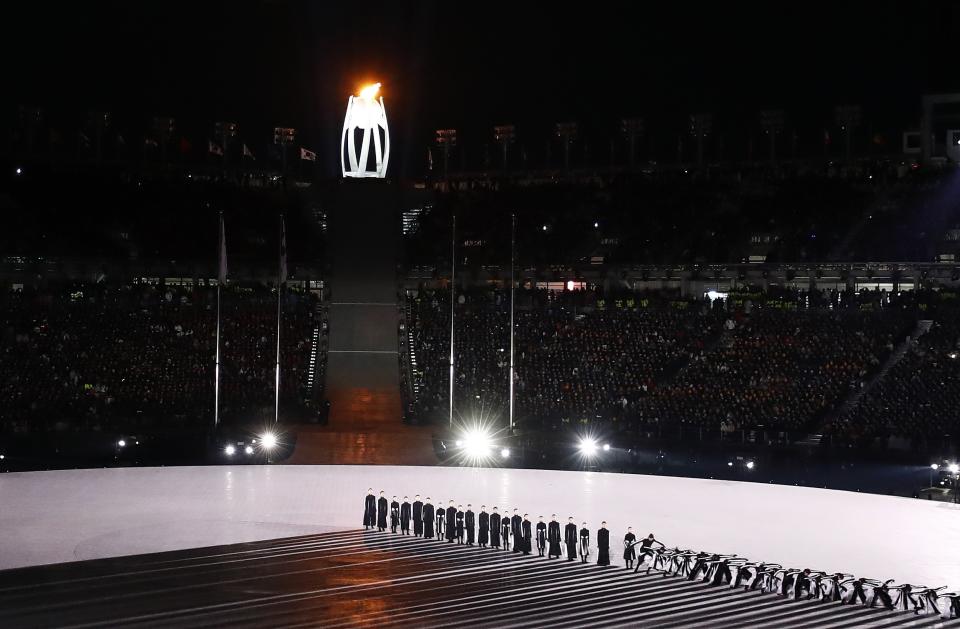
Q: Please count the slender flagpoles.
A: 4